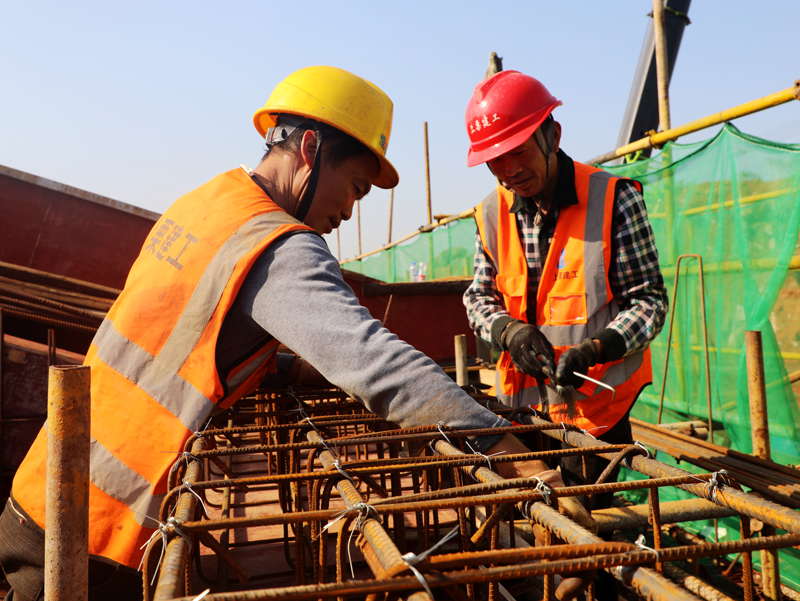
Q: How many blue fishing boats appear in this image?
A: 0